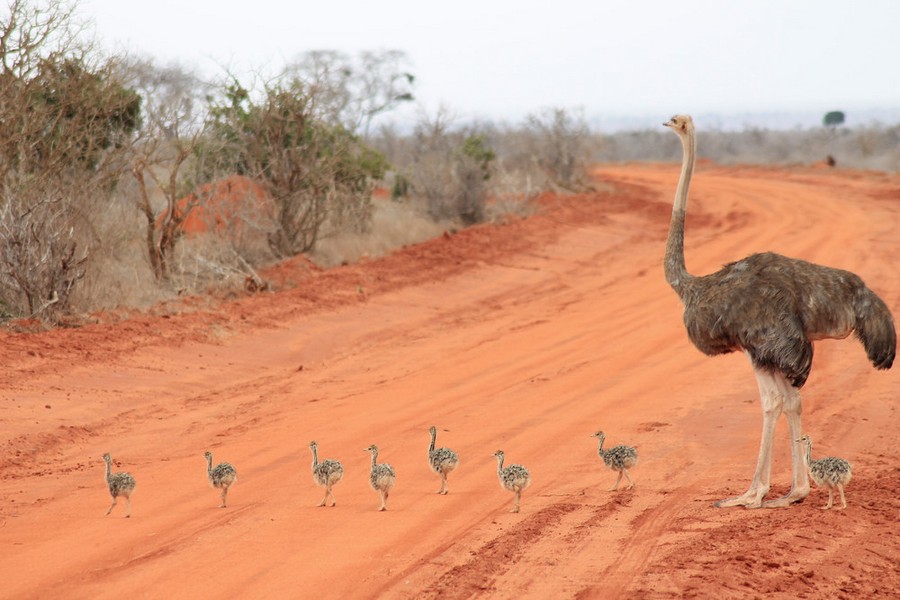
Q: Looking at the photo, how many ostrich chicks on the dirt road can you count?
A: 8